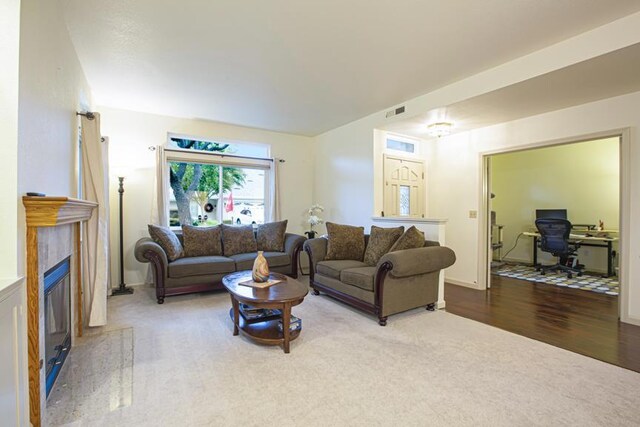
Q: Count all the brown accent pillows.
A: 7